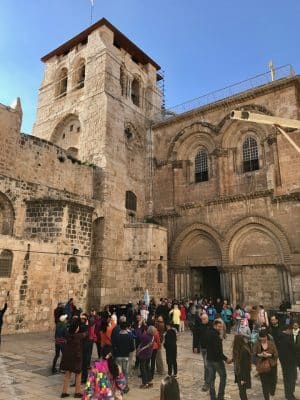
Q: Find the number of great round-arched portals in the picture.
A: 2